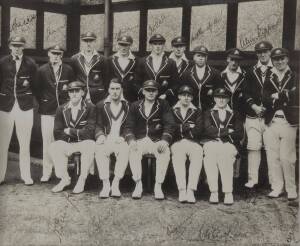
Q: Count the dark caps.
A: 14